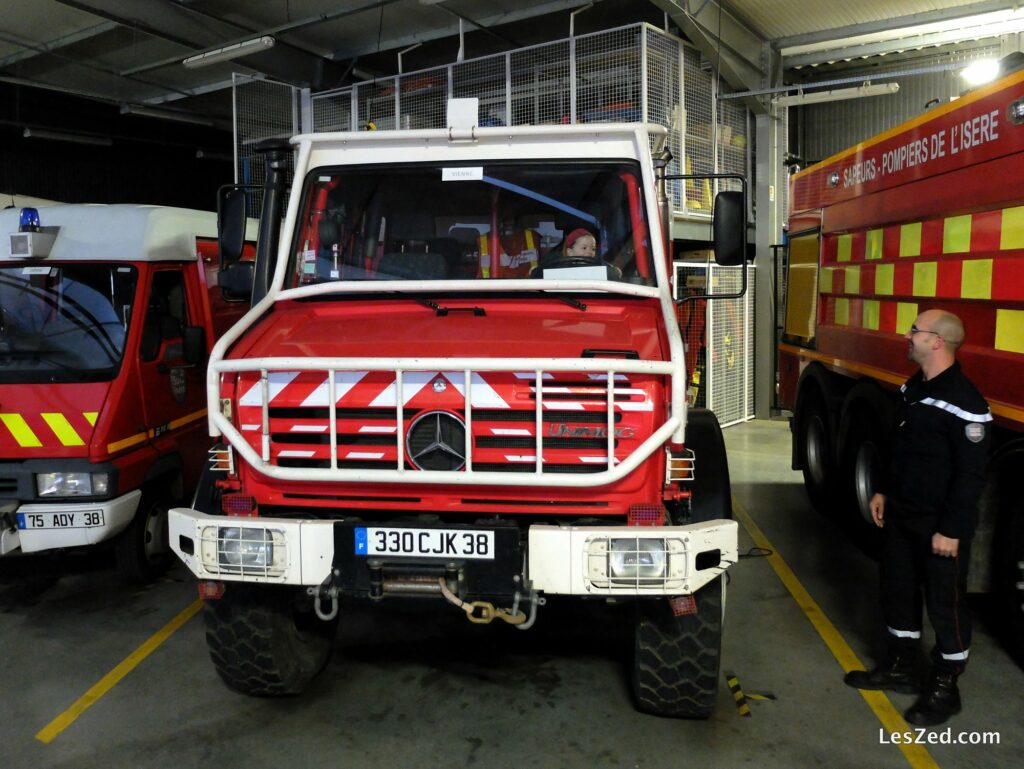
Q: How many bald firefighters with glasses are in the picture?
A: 1